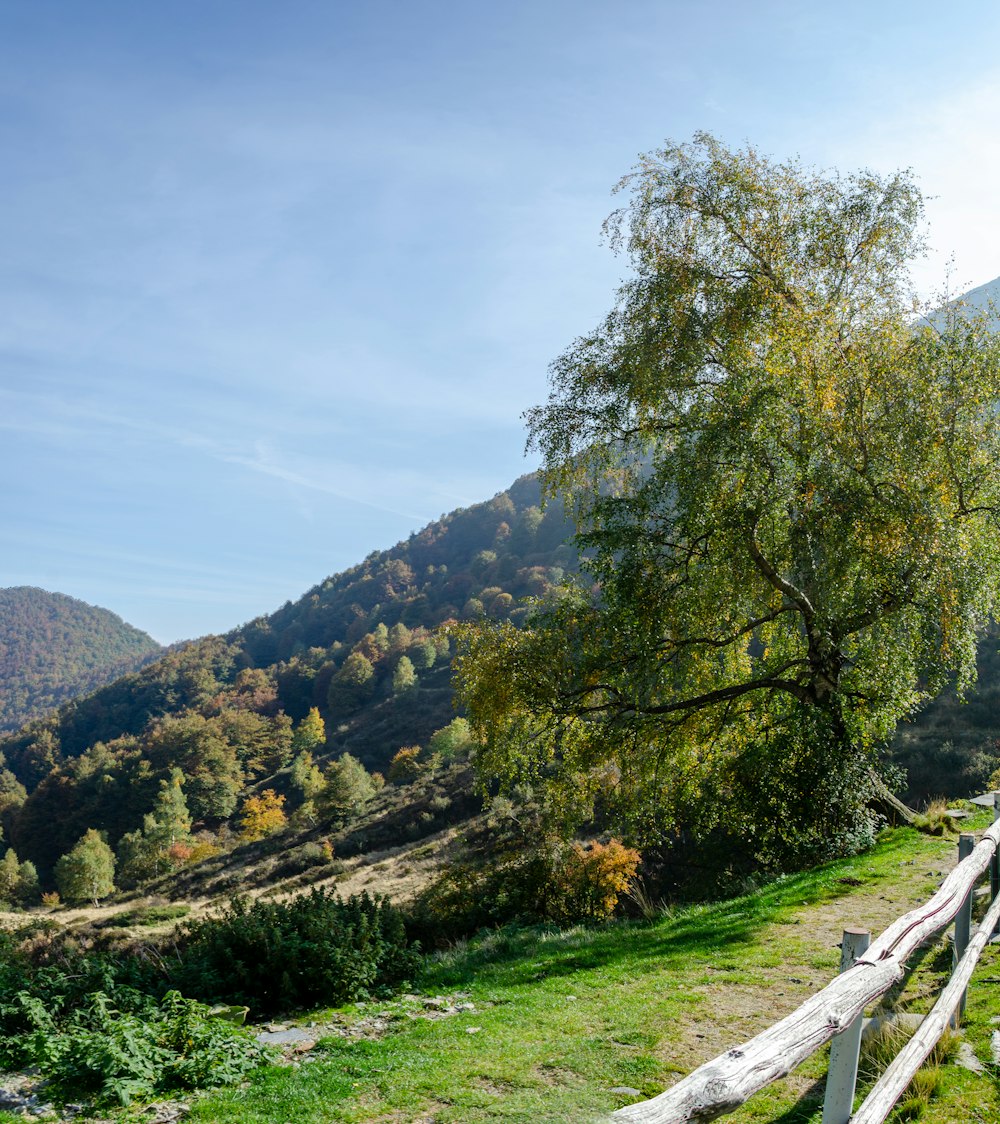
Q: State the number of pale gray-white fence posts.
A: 3